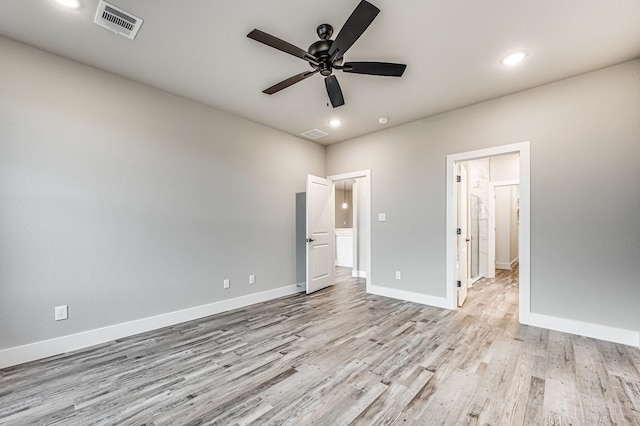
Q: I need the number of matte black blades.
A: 5